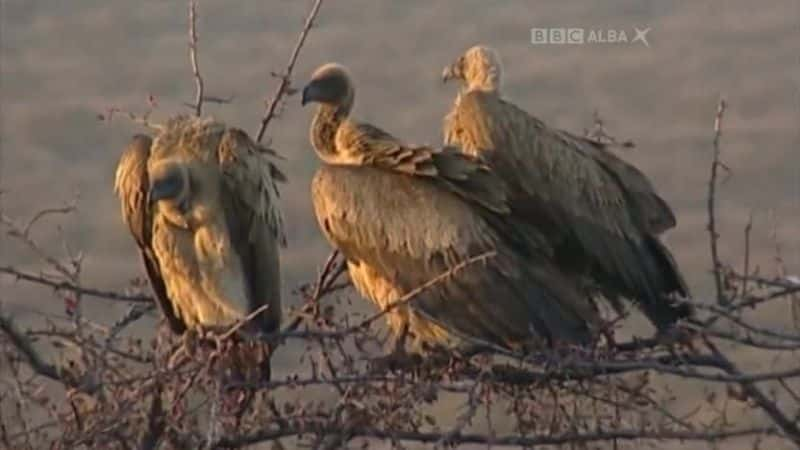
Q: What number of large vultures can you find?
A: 3